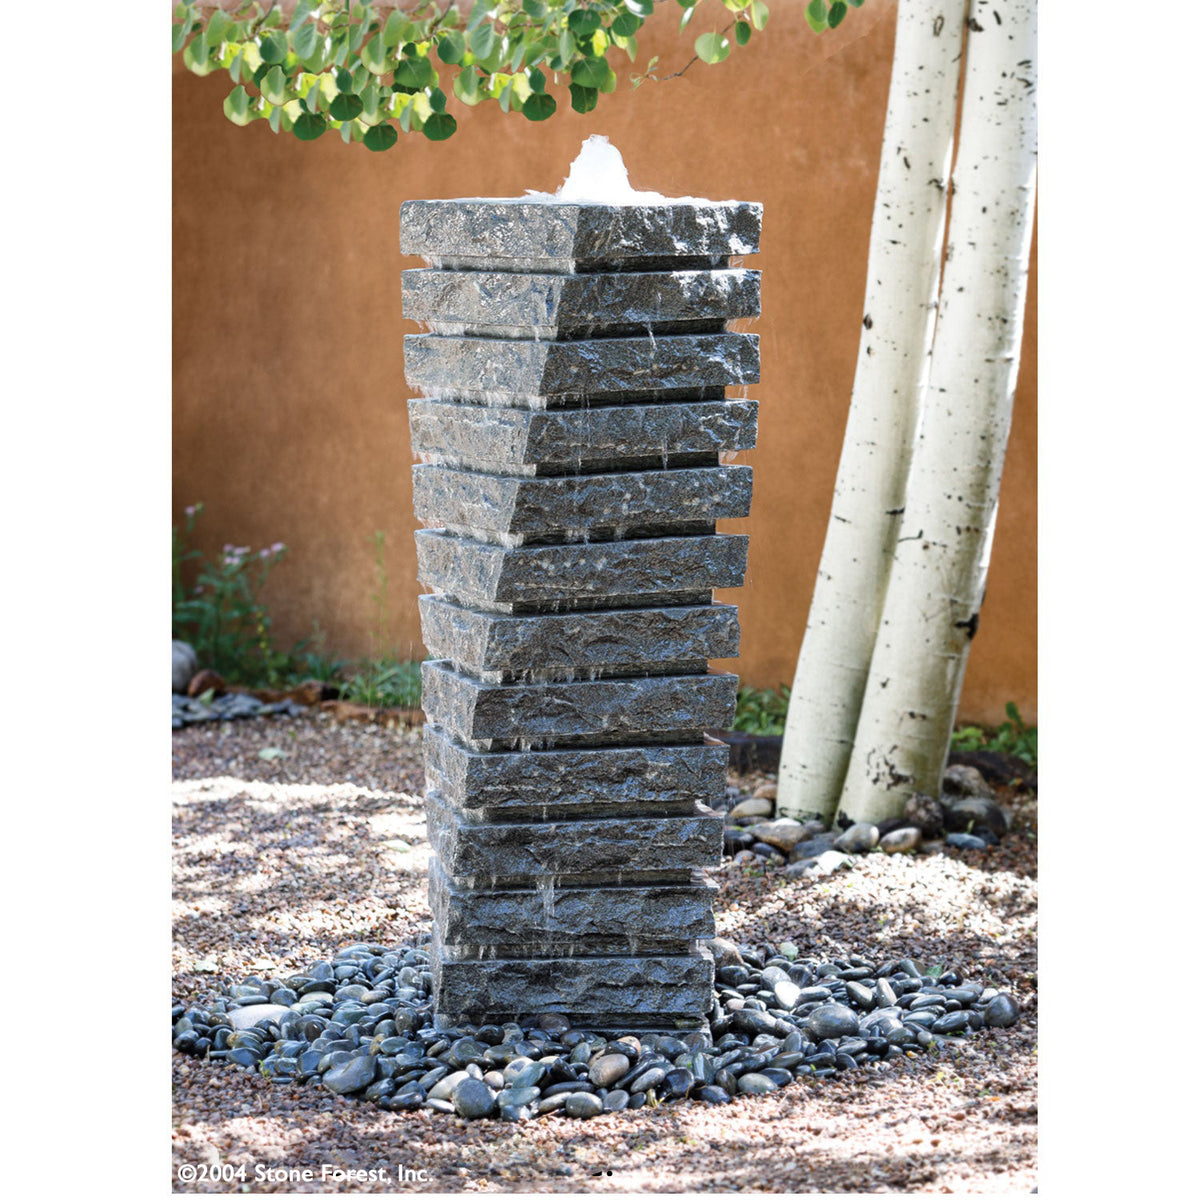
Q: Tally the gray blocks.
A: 12